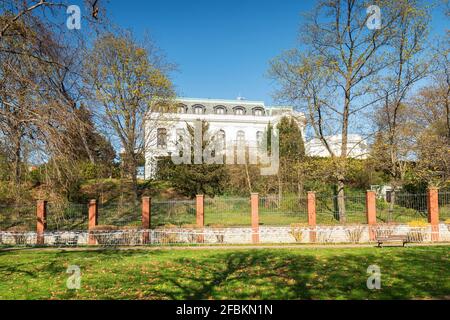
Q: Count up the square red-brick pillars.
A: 8